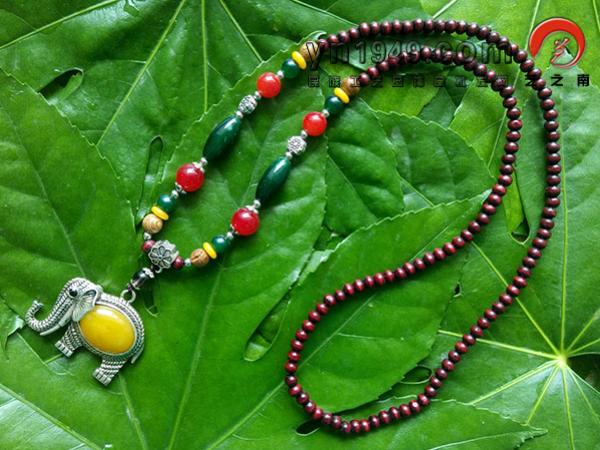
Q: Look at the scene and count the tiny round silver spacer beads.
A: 12